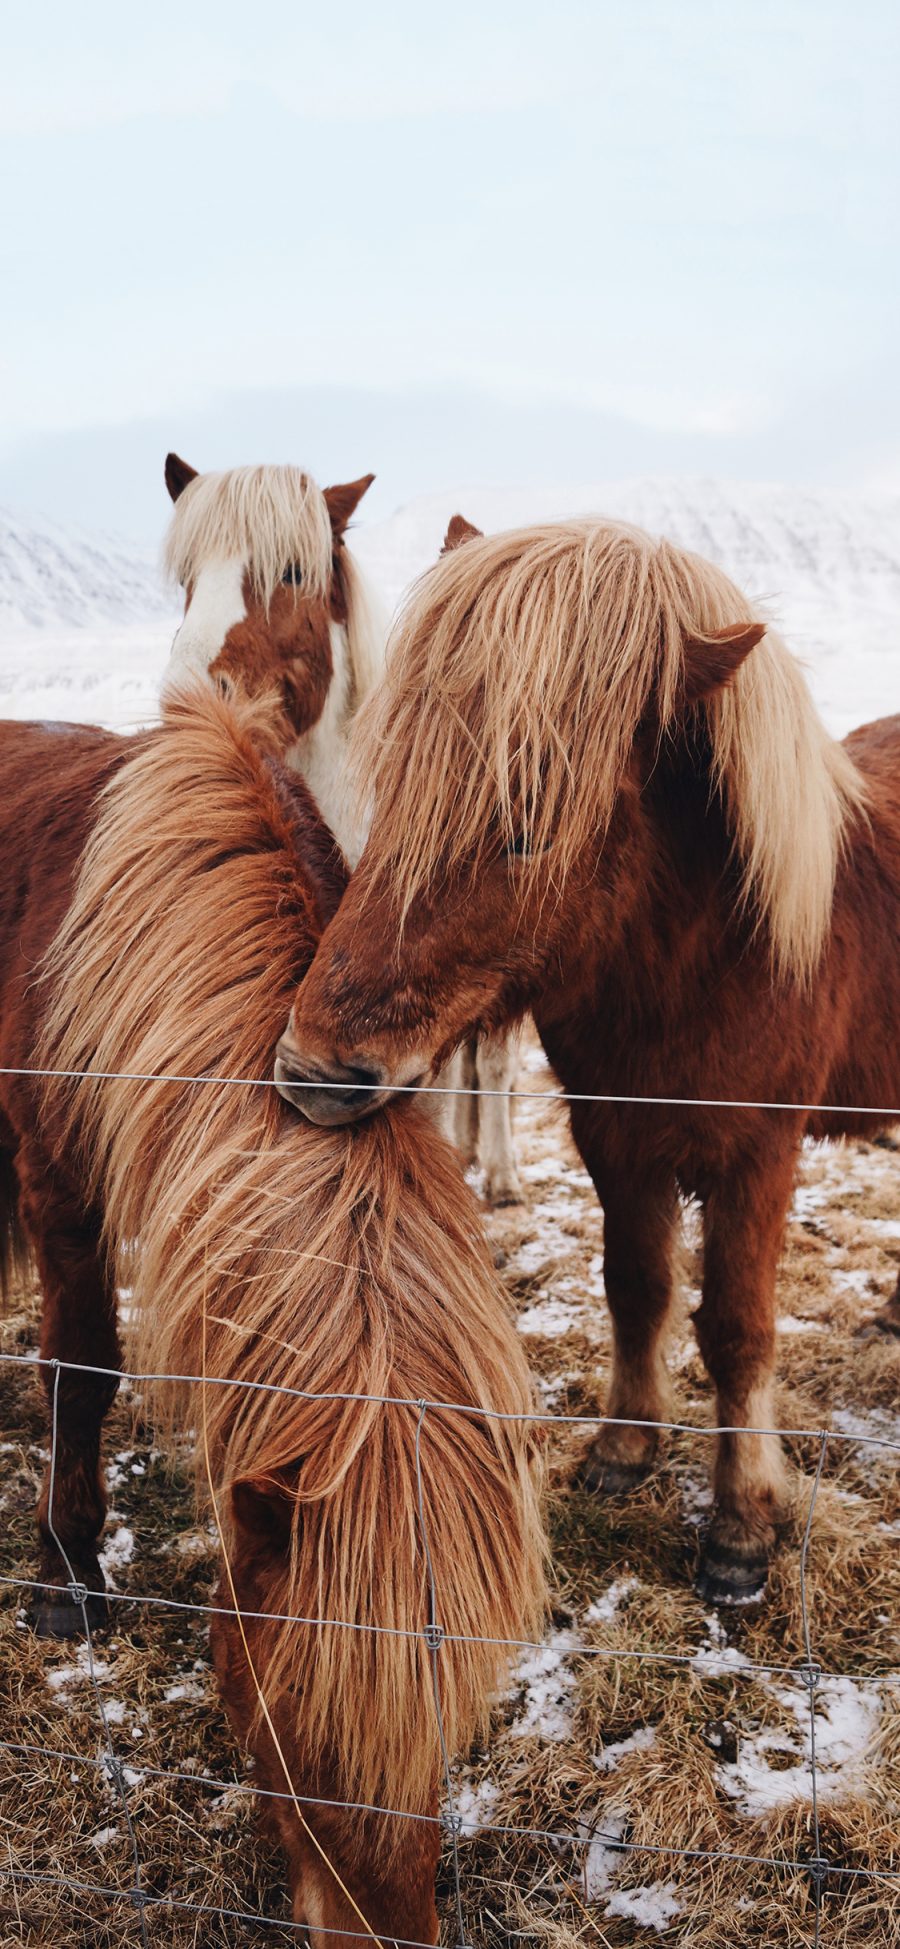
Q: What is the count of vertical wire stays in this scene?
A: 3